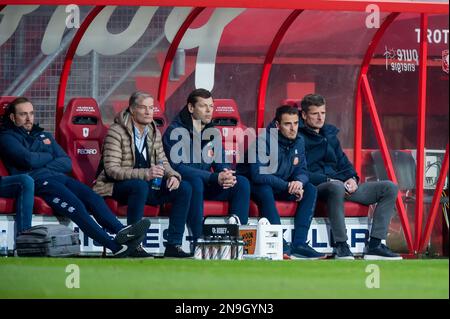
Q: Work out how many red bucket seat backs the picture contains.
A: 5